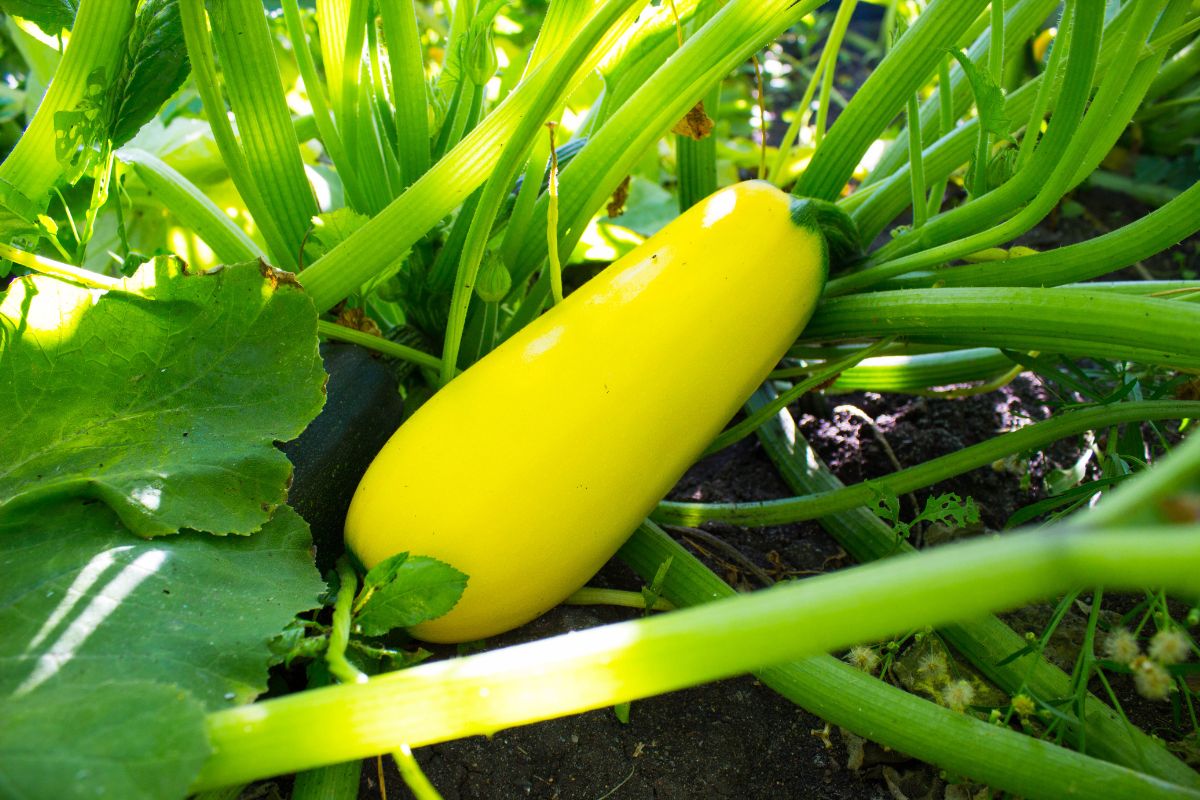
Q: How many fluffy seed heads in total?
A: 6